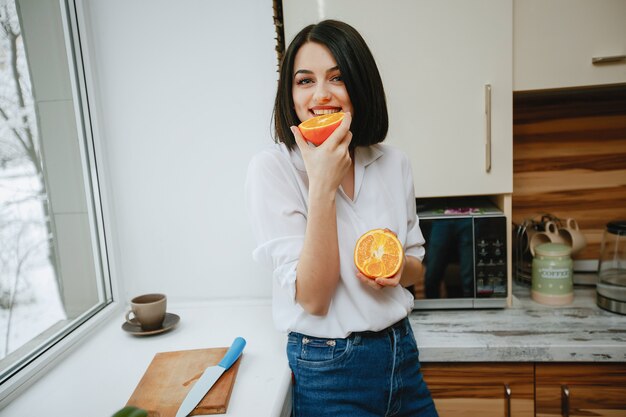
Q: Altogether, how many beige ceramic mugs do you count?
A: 2